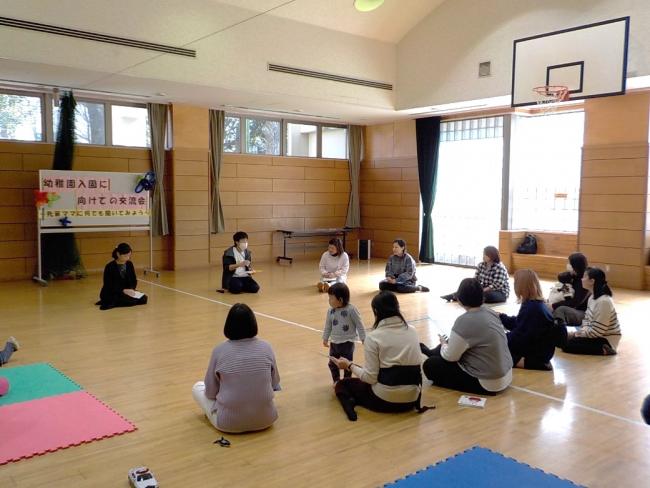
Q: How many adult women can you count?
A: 11